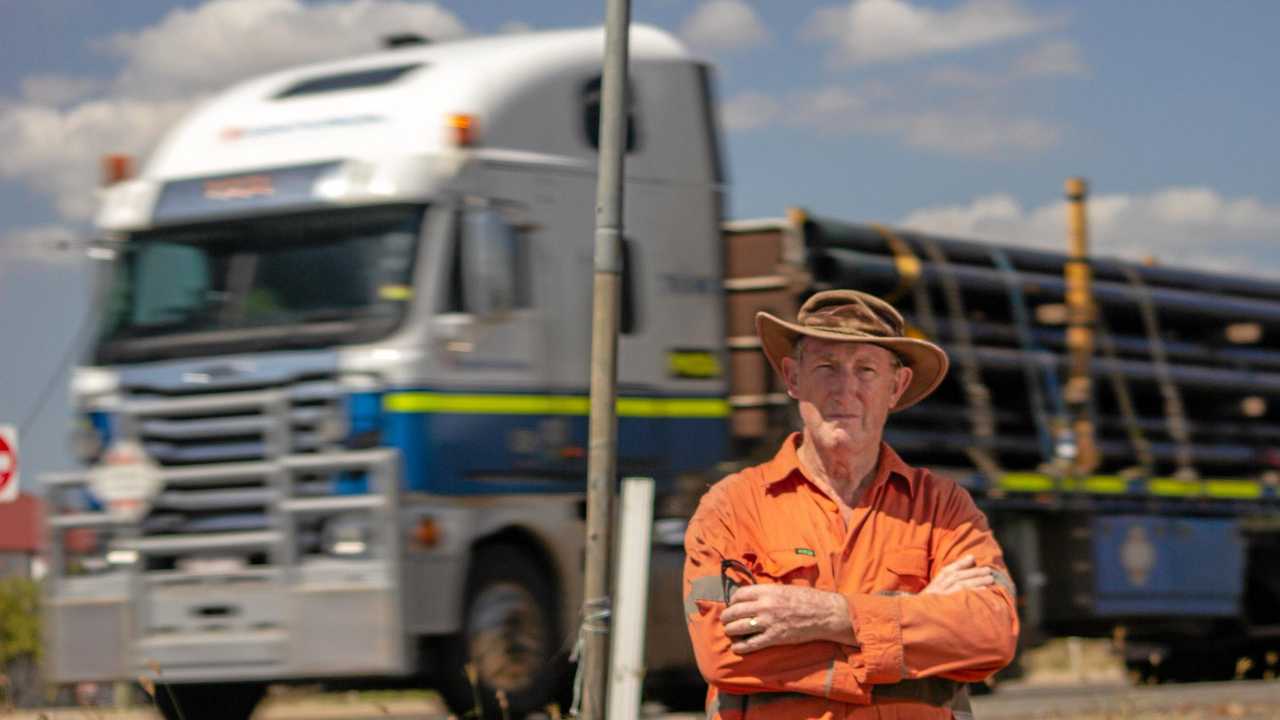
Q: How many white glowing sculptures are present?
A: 0